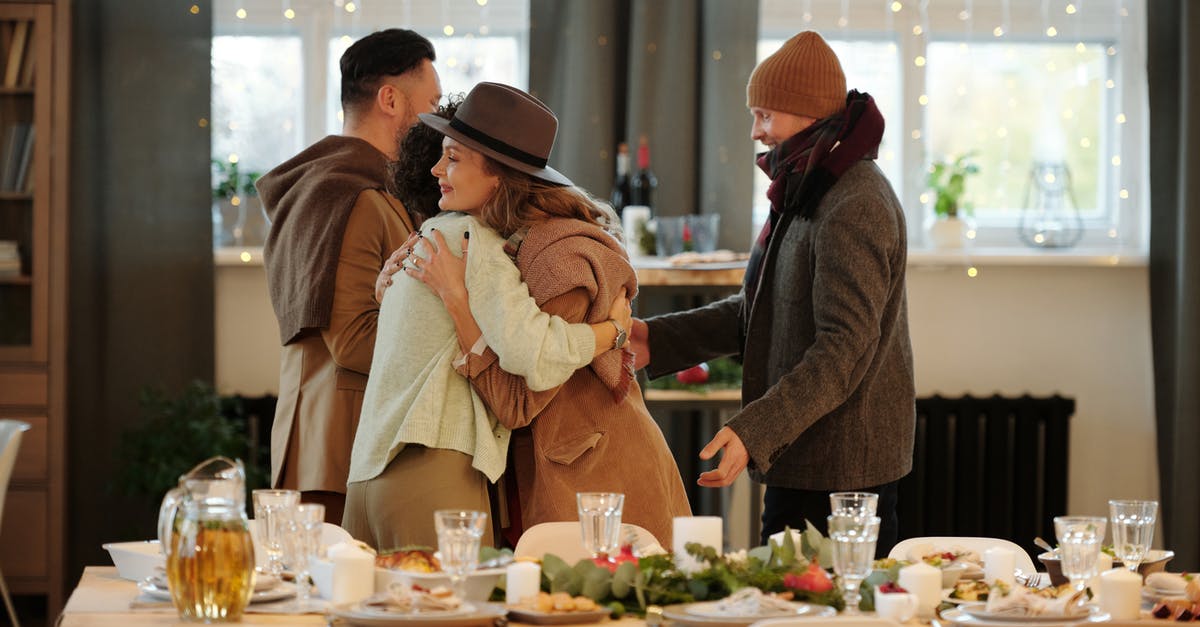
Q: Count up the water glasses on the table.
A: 8